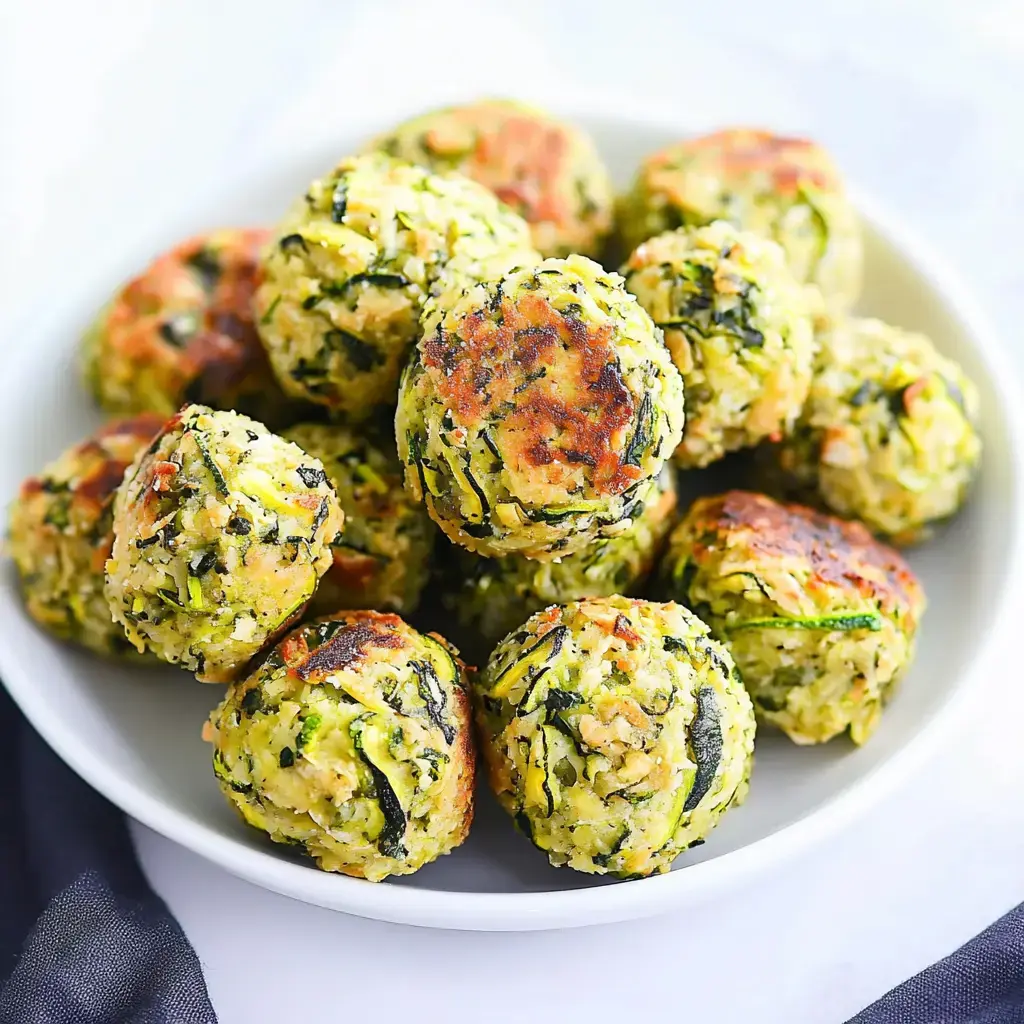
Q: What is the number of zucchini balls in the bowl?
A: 14